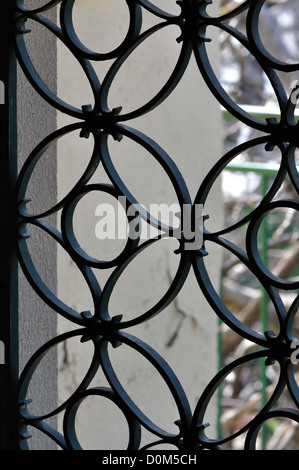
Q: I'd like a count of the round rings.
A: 6